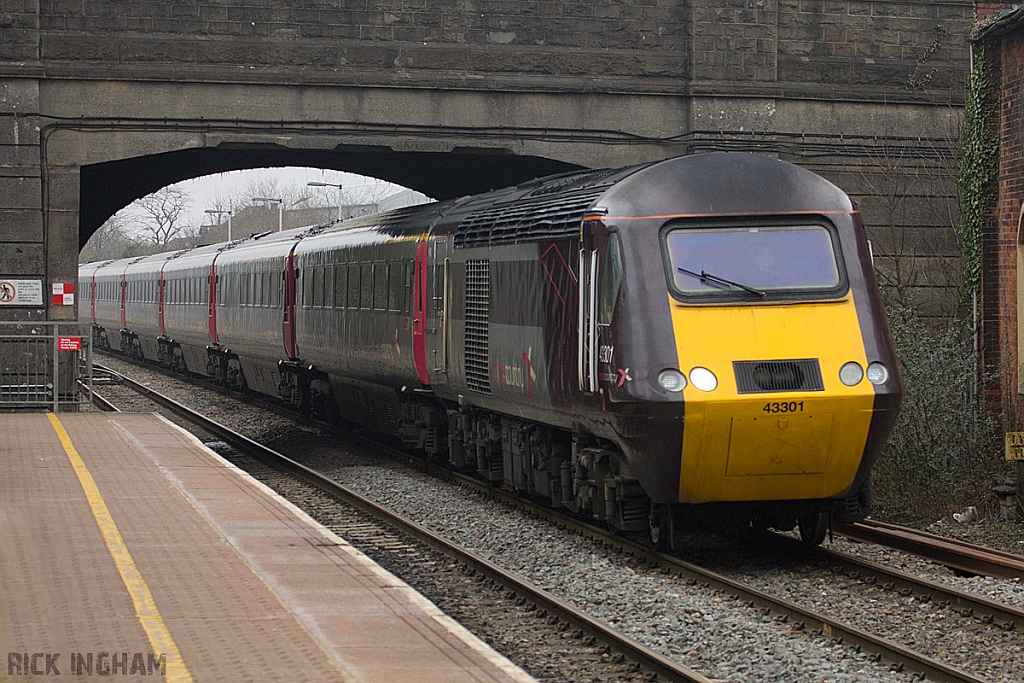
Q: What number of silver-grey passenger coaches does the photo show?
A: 6